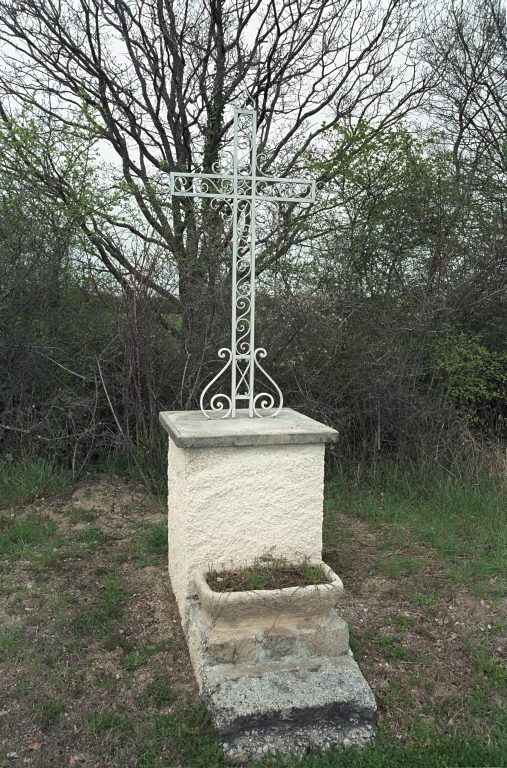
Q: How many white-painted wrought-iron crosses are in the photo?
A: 1